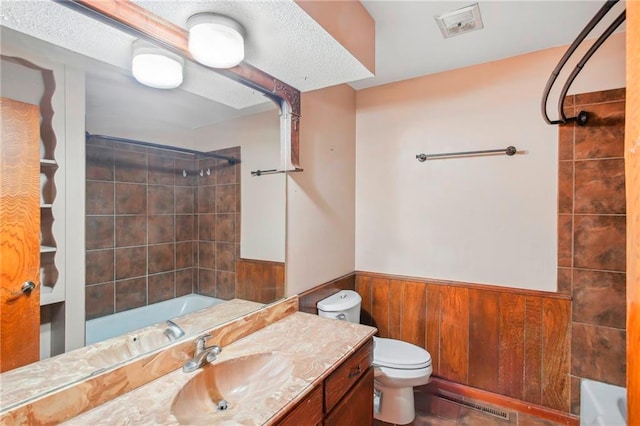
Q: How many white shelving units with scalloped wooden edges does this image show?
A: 1